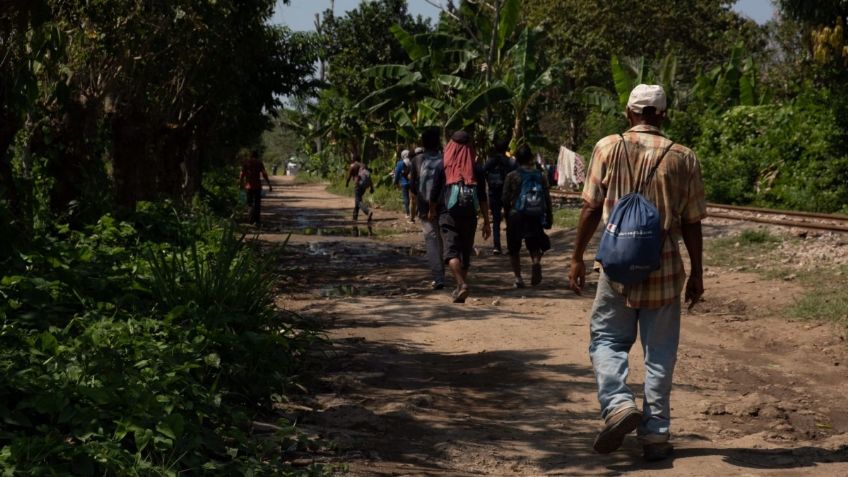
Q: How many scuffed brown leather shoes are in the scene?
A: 2